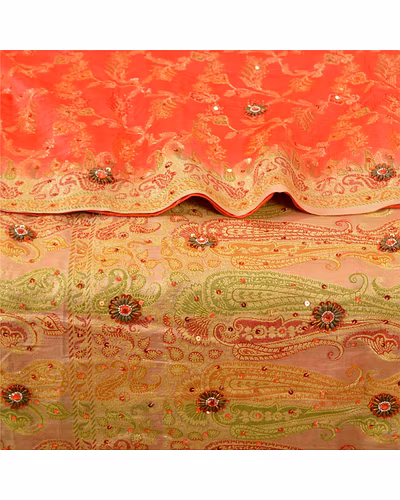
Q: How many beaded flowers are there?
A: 11